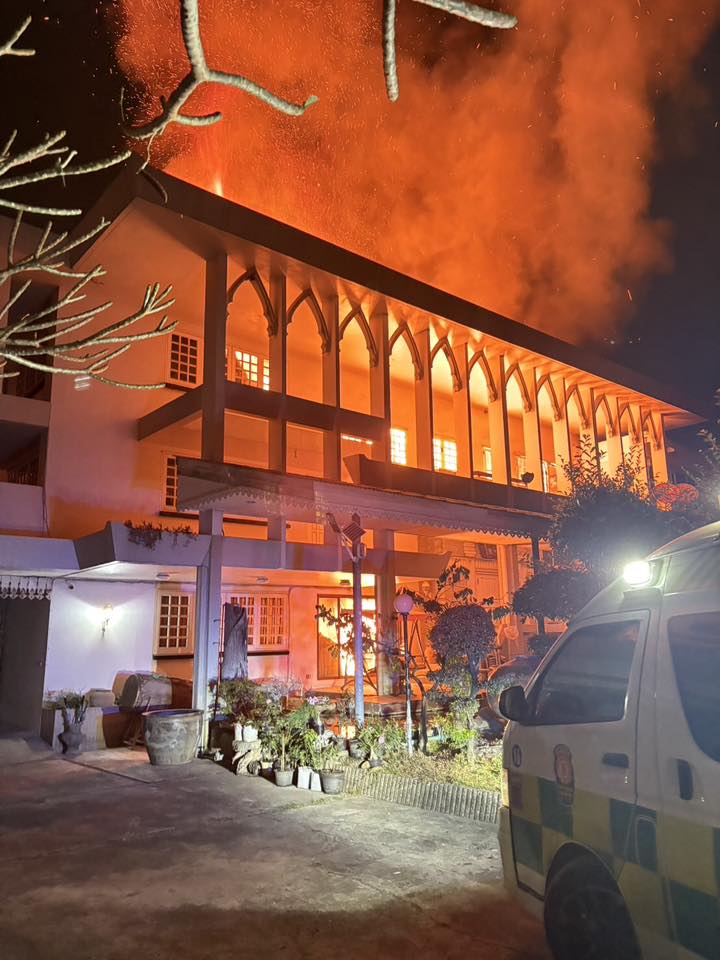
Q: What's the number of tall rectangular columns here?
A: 13